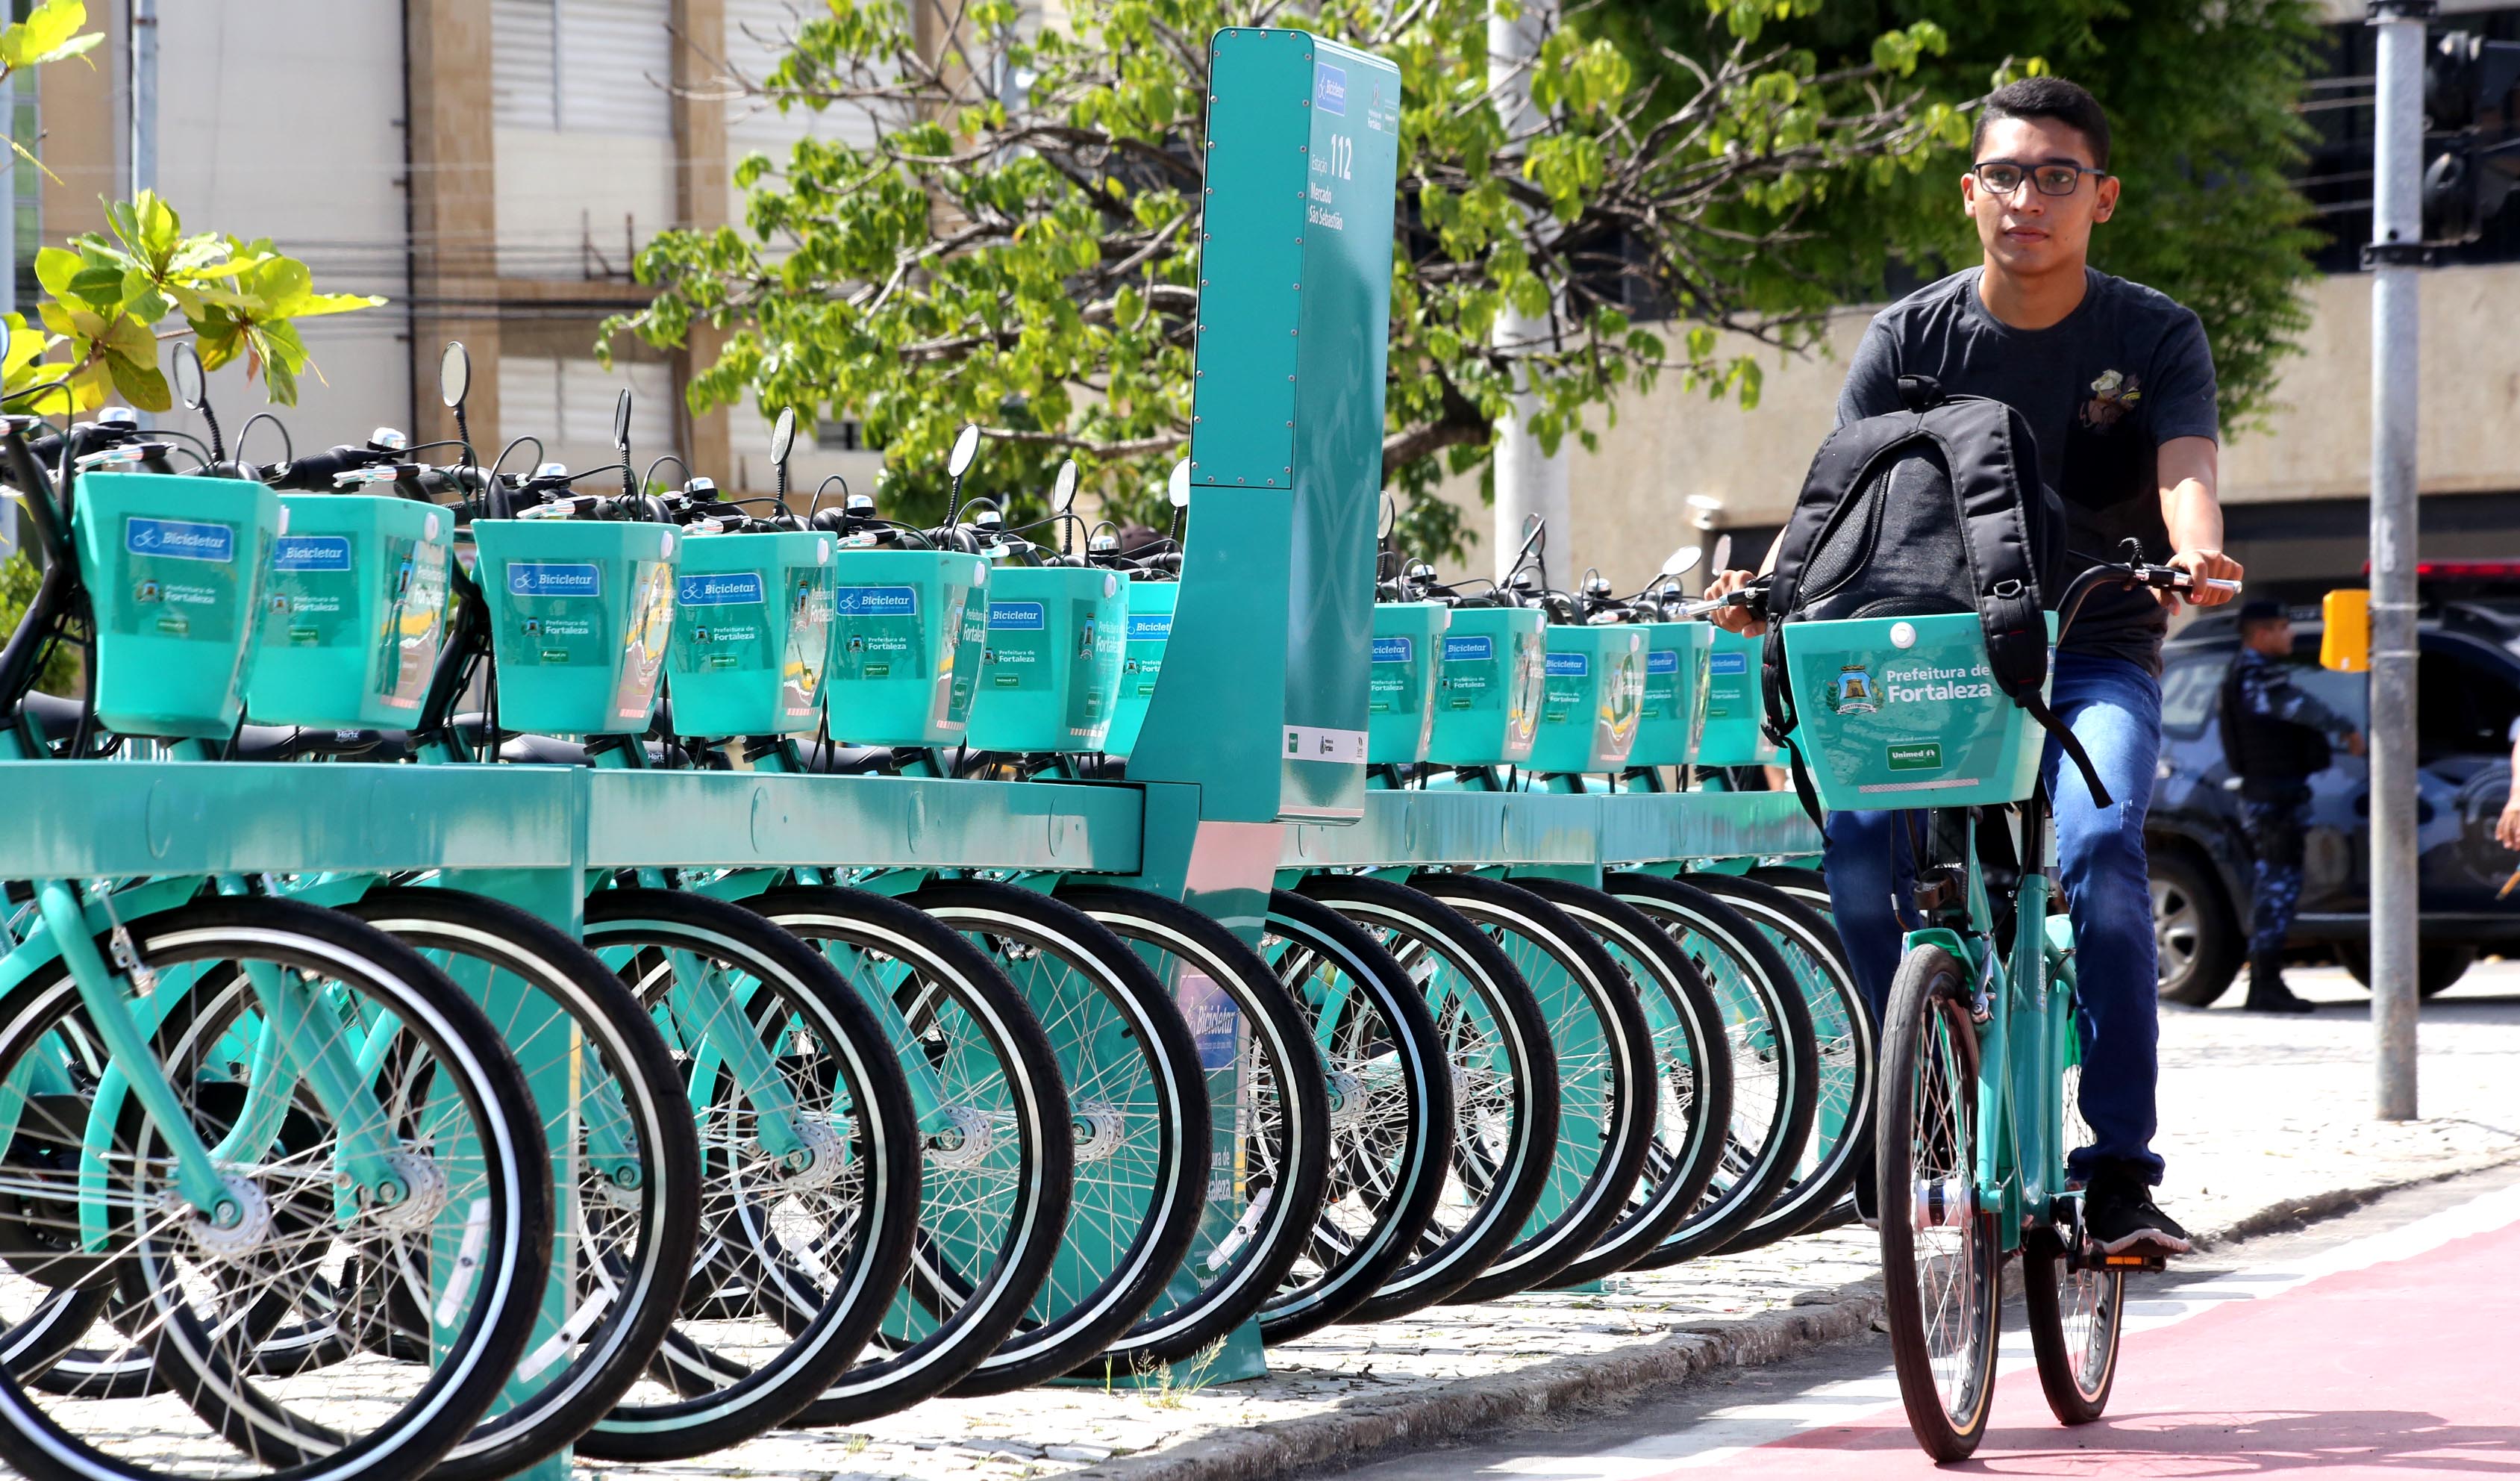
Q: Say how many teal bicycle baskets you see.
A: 13